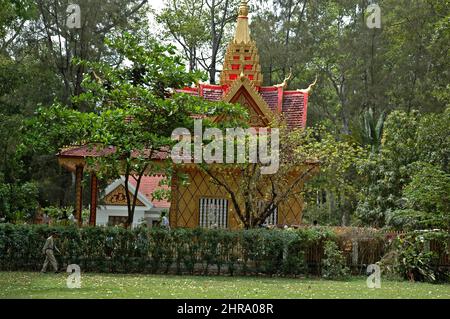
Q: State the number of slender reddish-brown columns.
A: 2